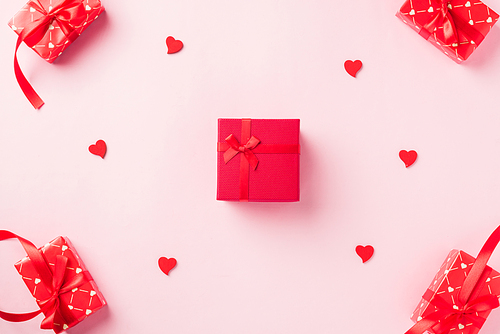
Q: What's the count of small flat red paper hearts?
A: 6